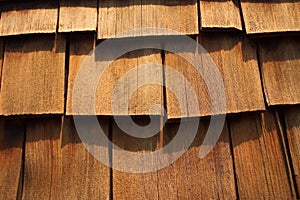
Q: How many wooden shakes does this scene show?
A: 14